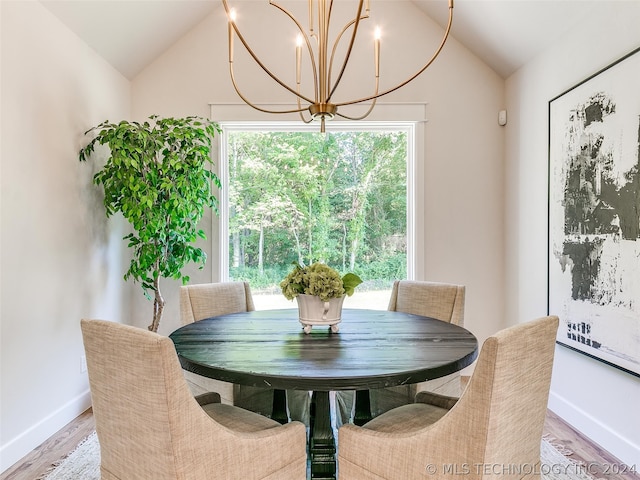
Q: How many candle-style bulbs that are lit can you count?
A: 3